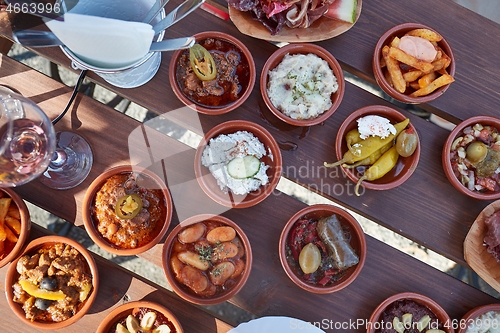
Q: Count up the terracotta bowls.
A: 14